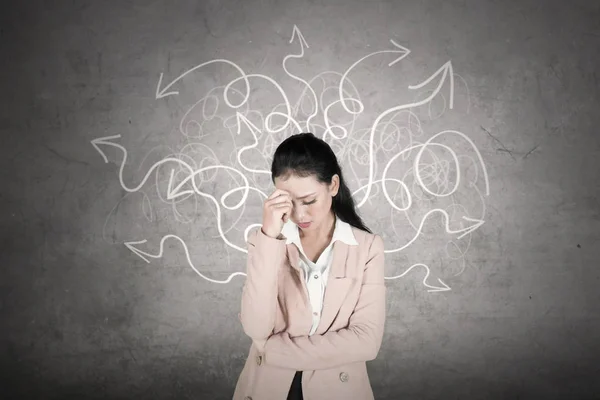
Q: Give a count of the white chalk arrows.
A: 10